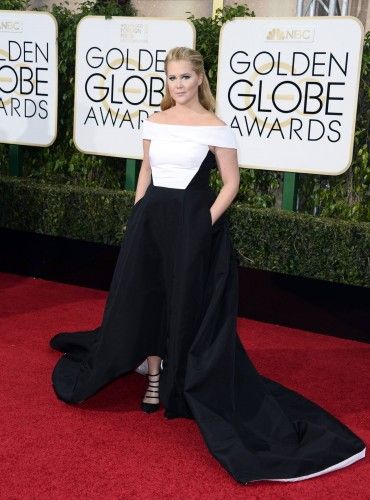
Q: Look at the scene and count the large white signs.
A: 3